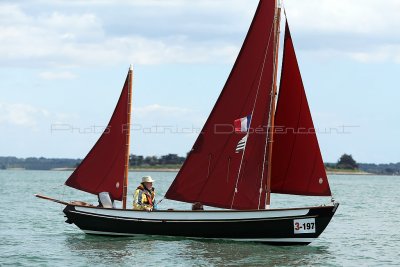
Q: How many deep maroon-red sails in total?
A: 3